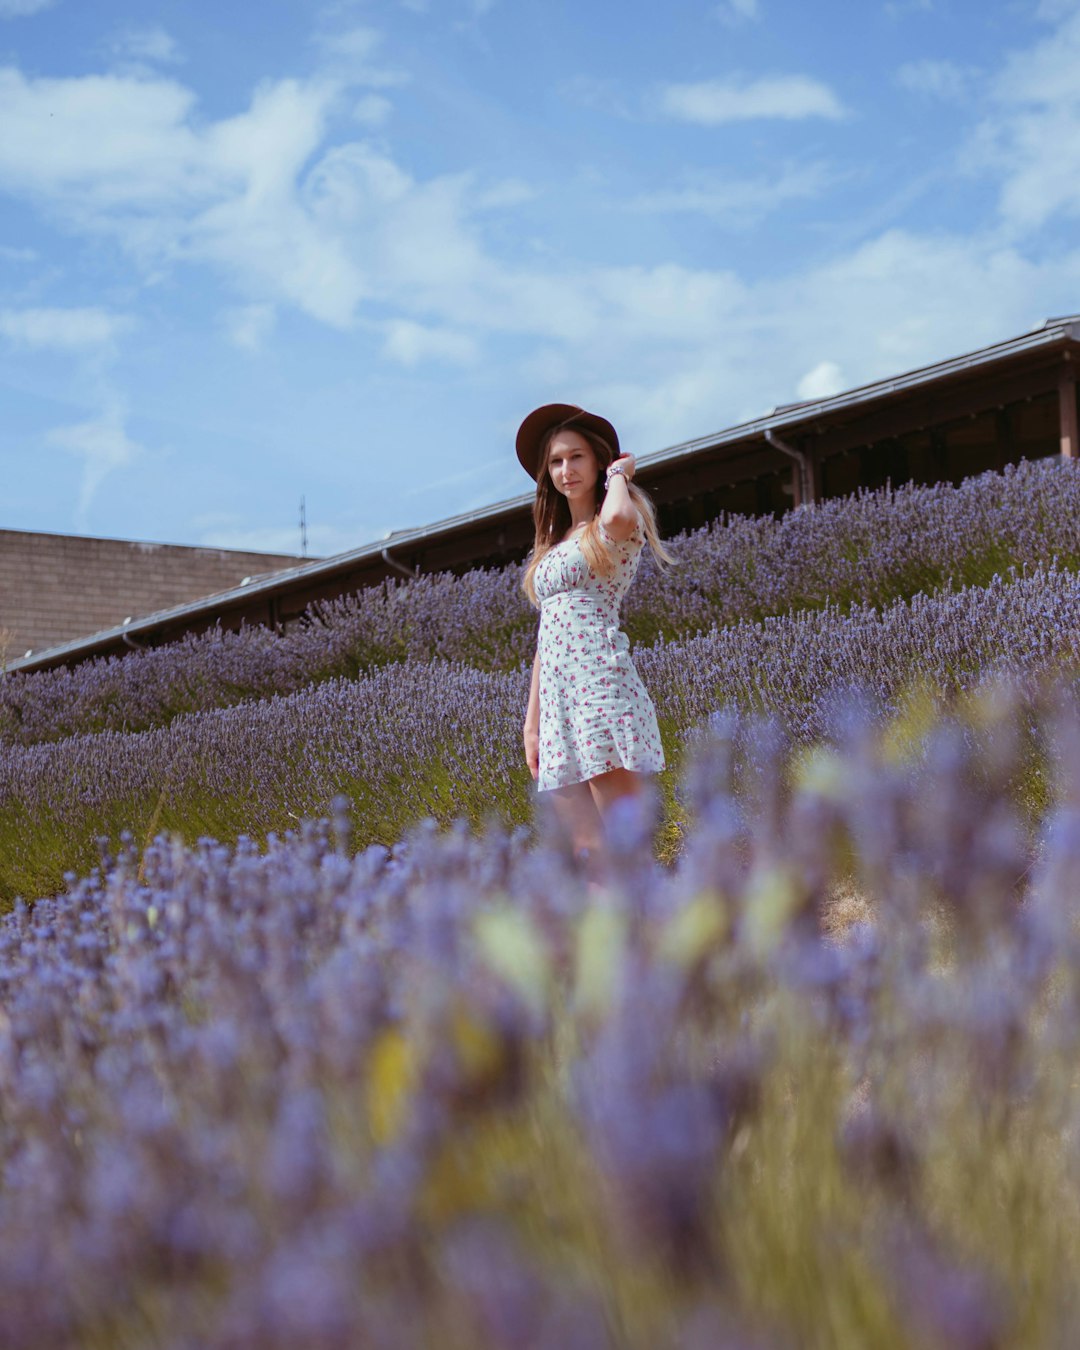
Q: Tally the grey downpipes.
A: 3